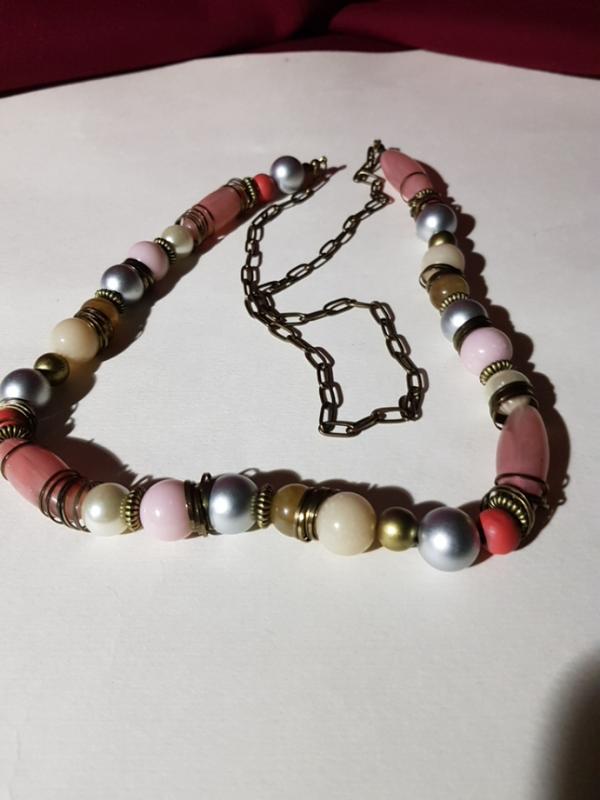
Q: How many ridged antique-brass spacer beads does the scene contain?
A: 10